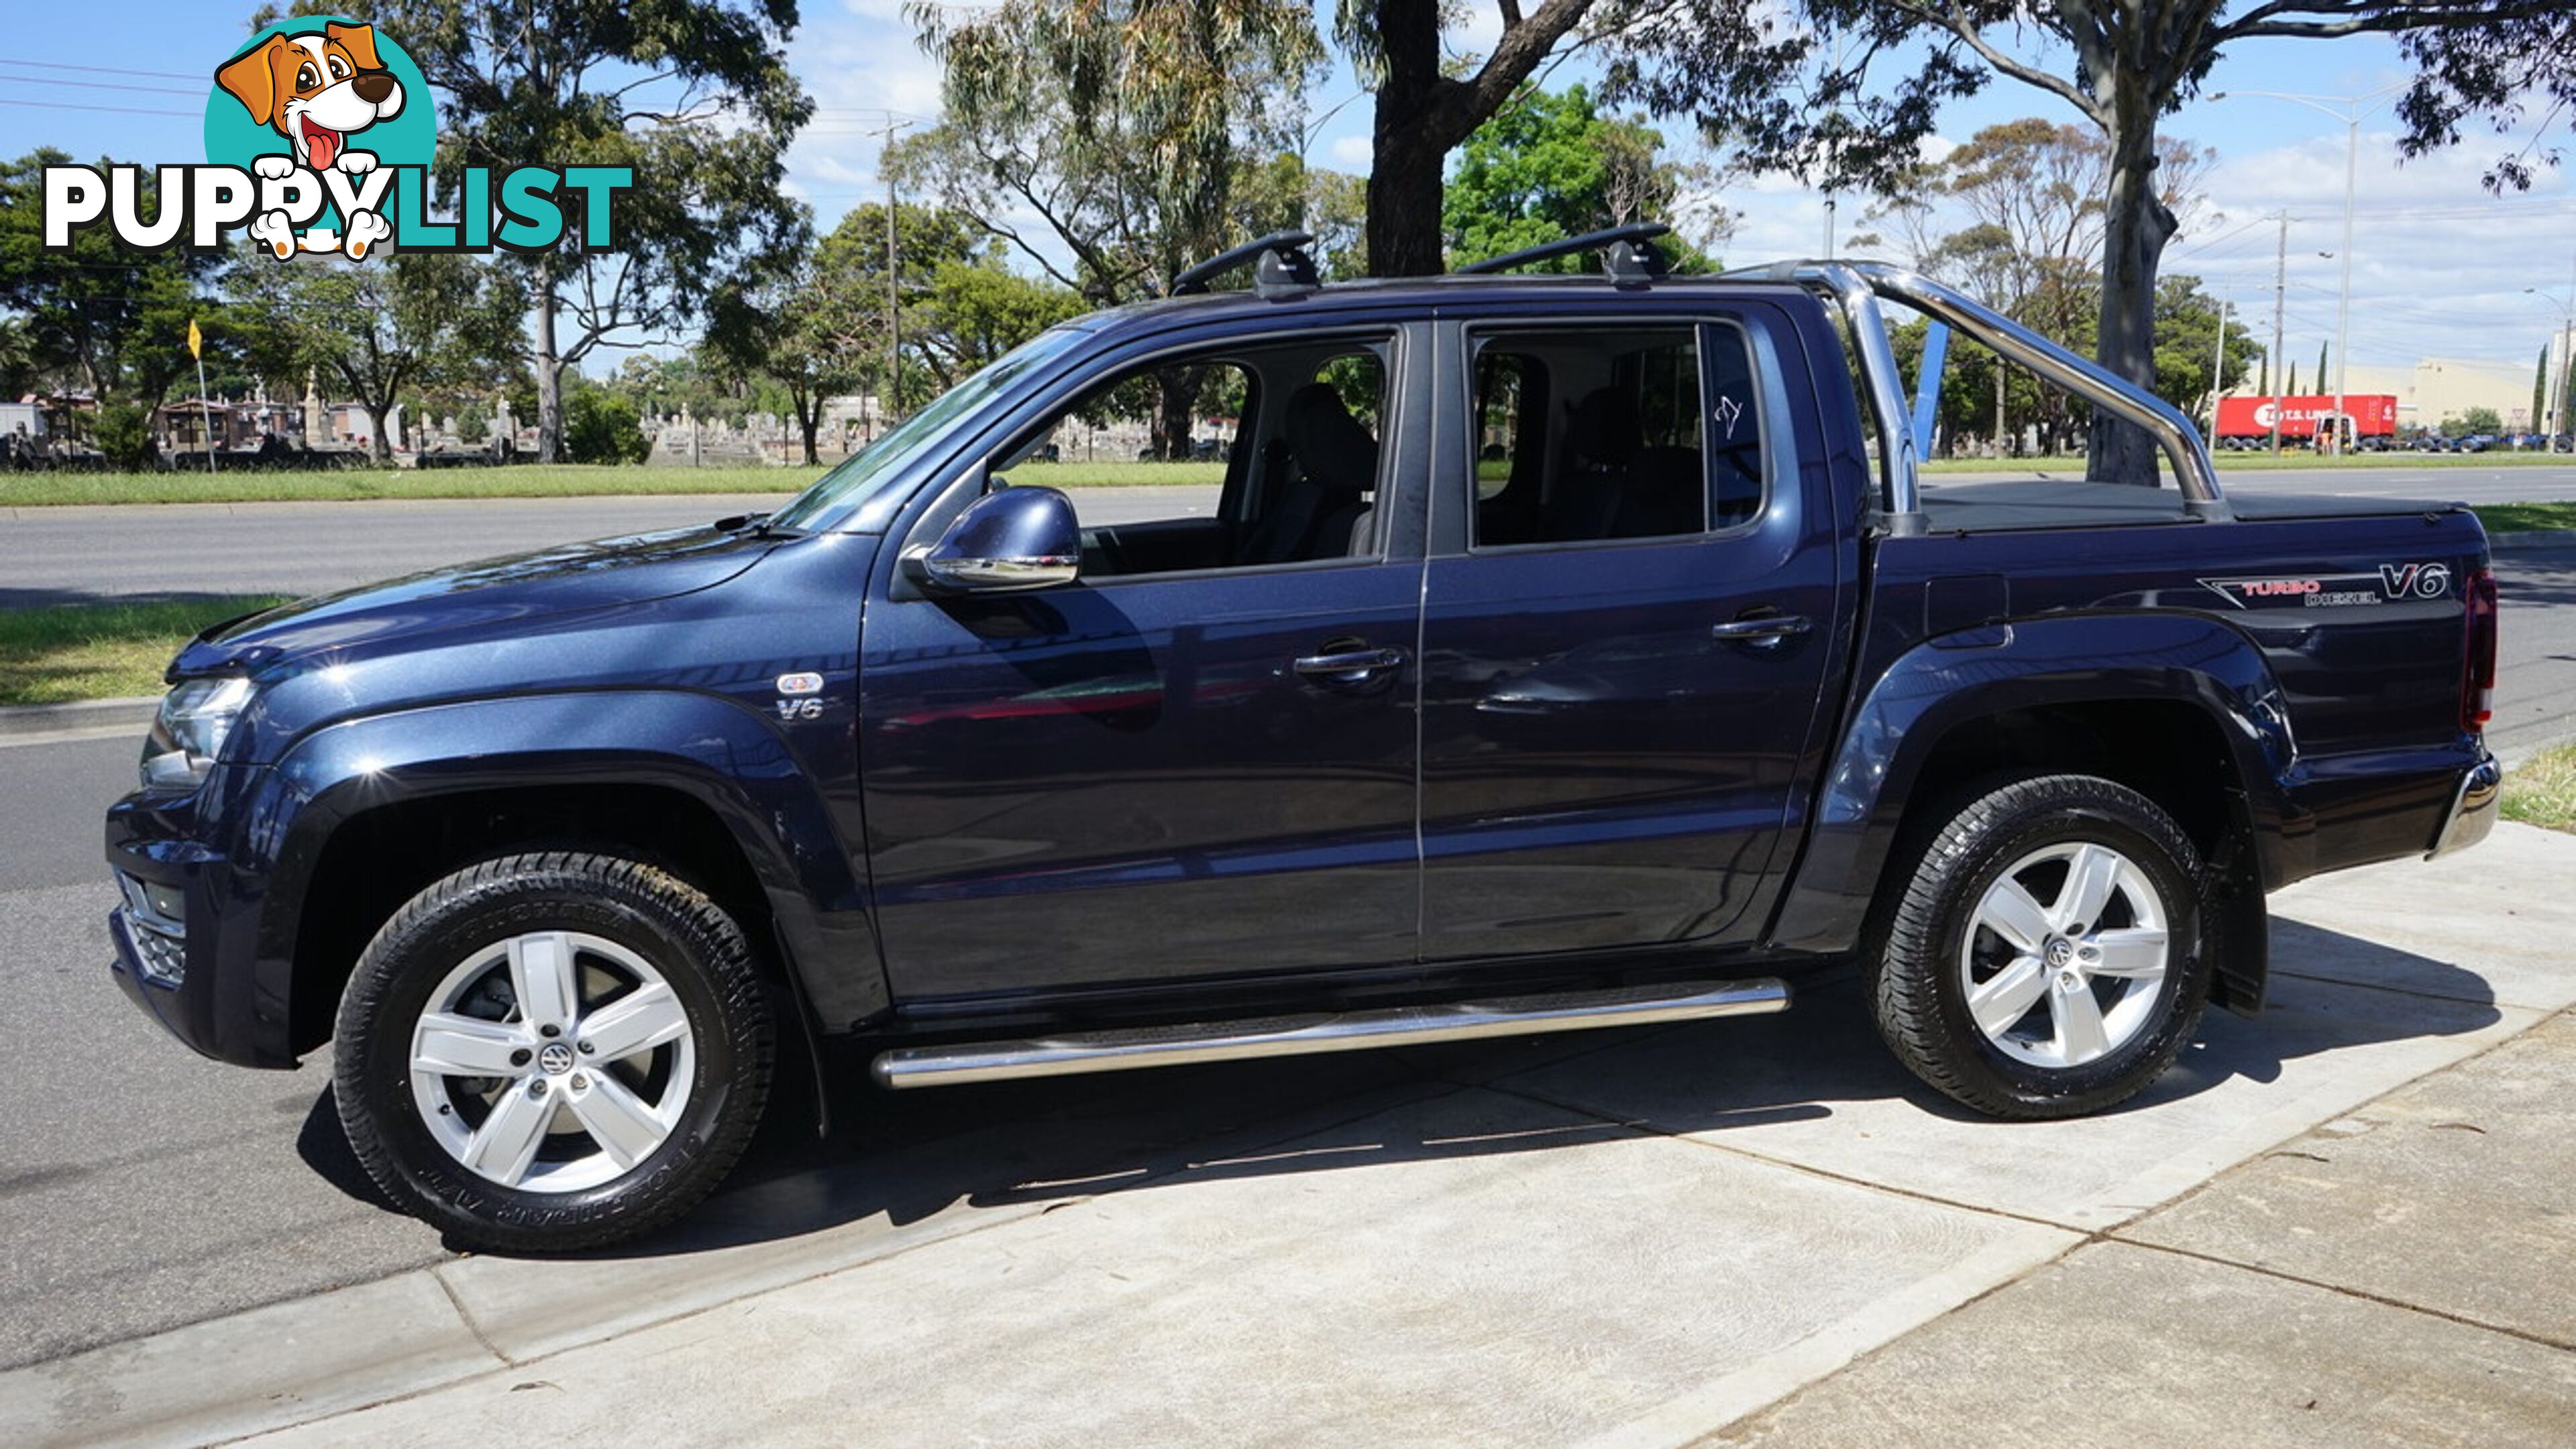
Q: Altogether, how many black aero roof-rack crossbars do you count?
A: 2